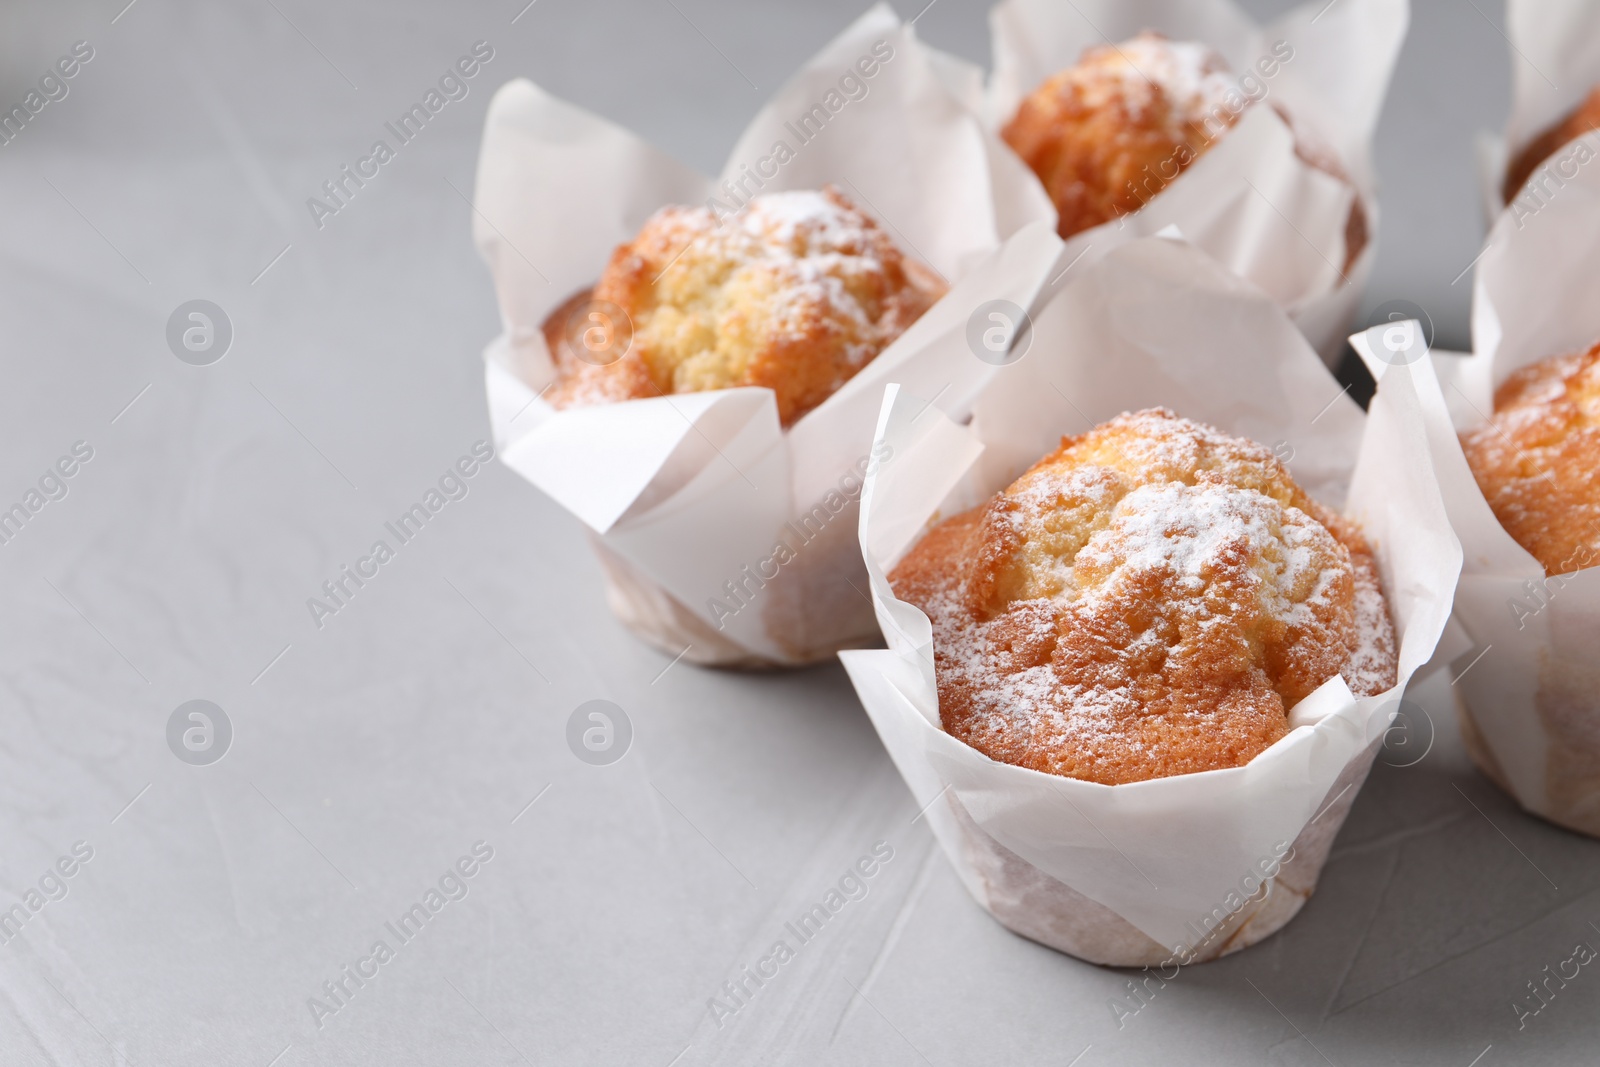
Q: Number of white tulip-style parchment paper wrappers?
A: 5